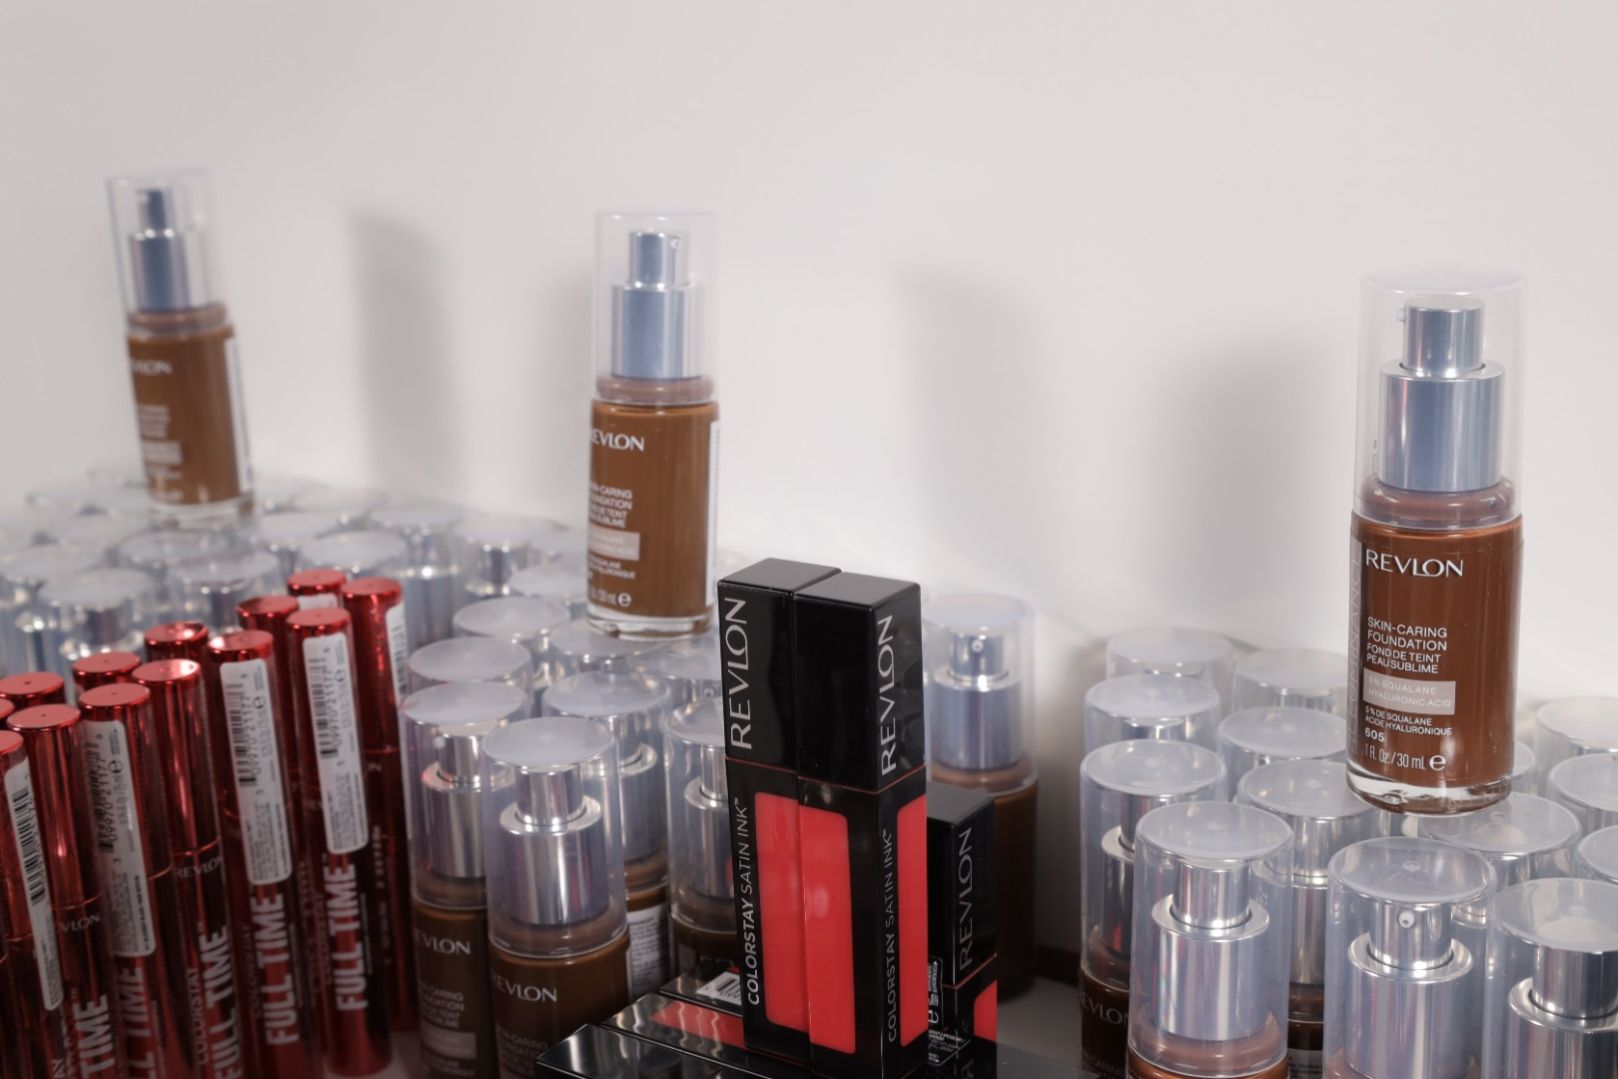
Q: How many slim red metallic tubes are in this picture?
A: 13